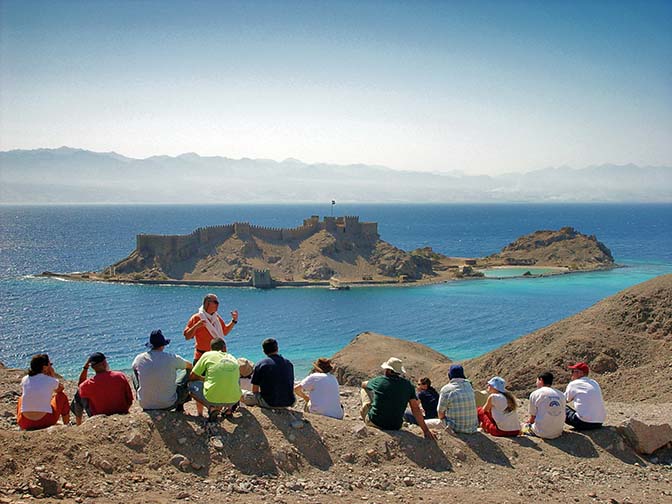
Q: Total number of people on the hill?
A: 14